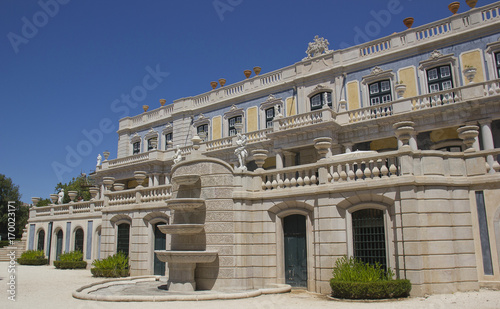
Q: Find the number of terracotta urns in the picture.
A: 9